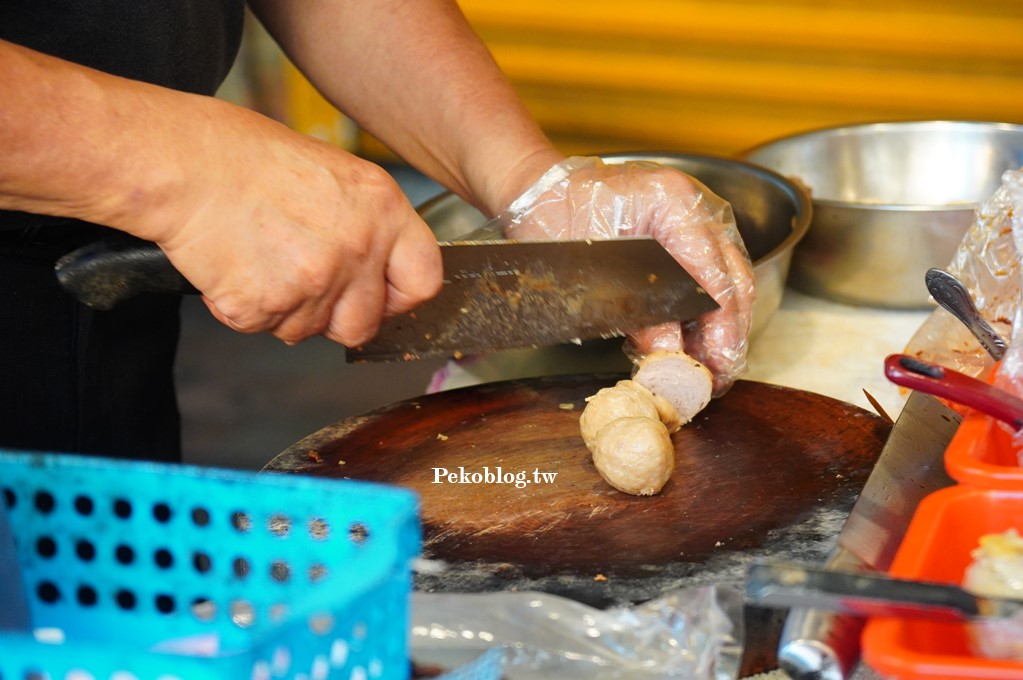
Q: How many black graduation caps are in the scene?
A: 0